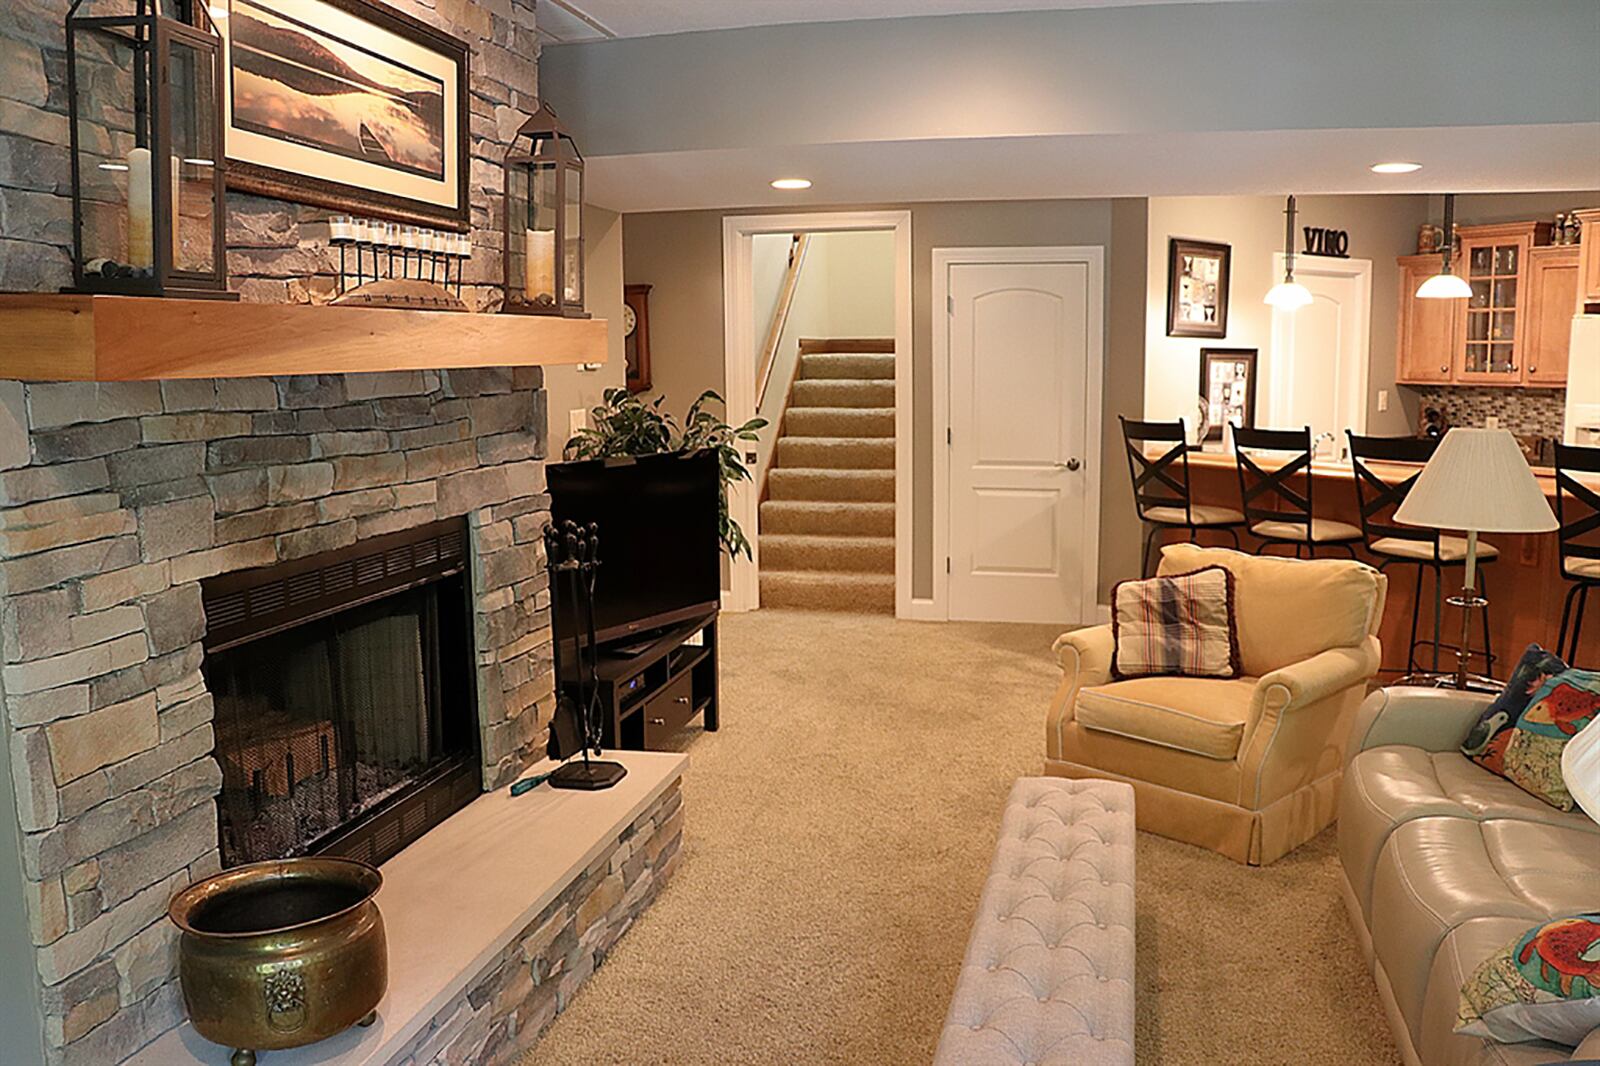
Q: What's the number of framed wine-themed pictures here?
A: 2